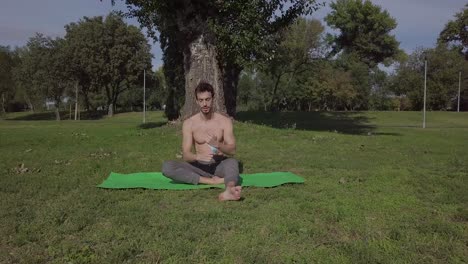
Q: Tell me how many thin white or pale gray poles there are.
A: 3